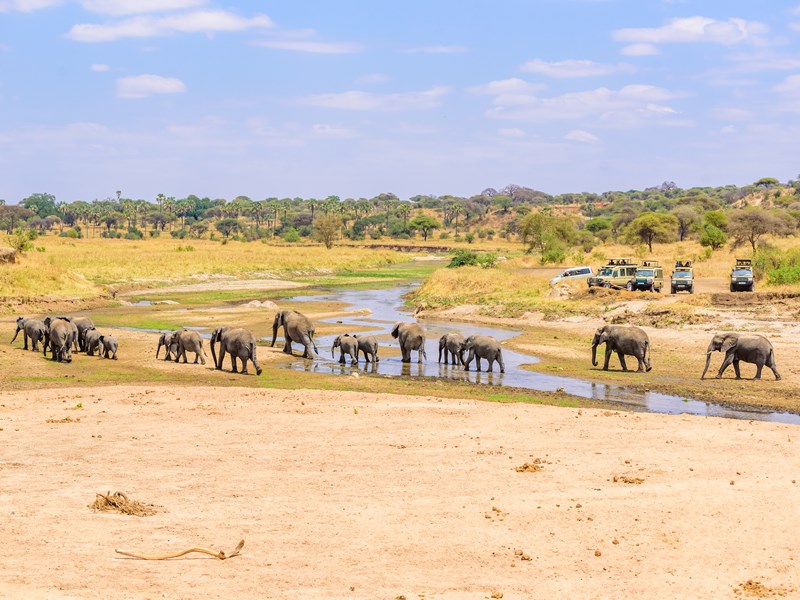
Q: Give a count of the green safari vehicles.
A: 4